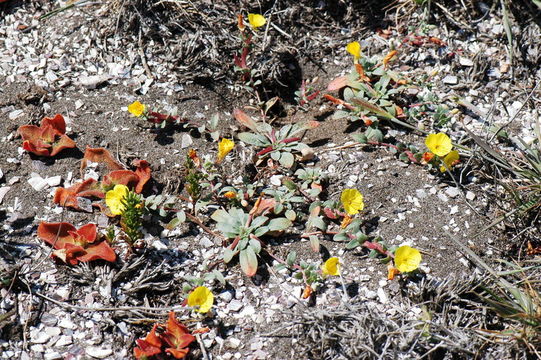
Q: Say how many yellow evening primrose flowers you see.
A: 11